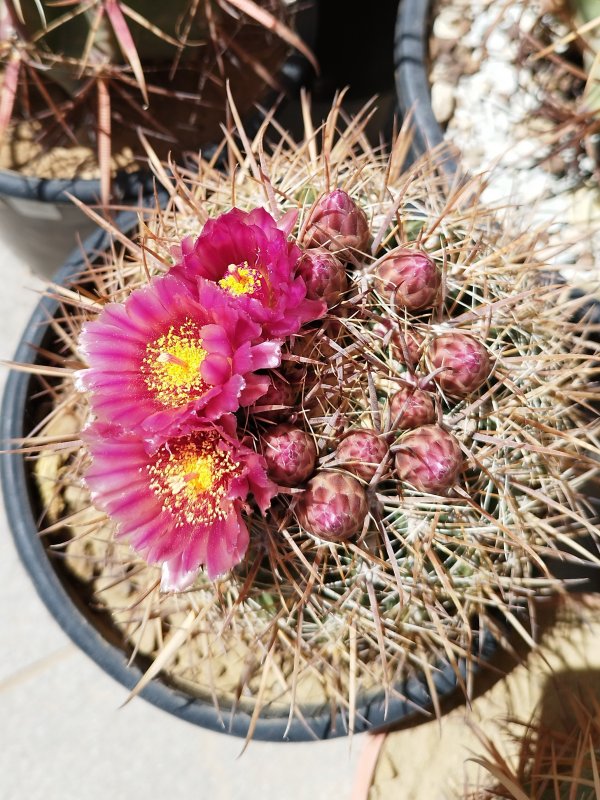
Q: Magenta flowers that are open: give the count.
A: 3